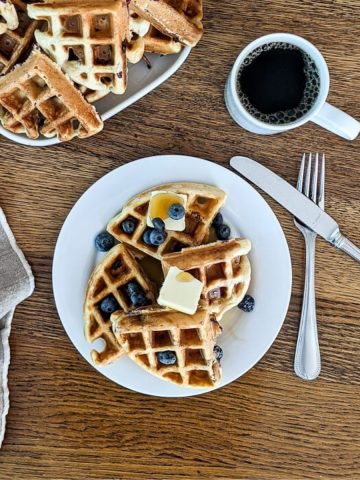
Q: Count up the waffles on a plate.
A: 4